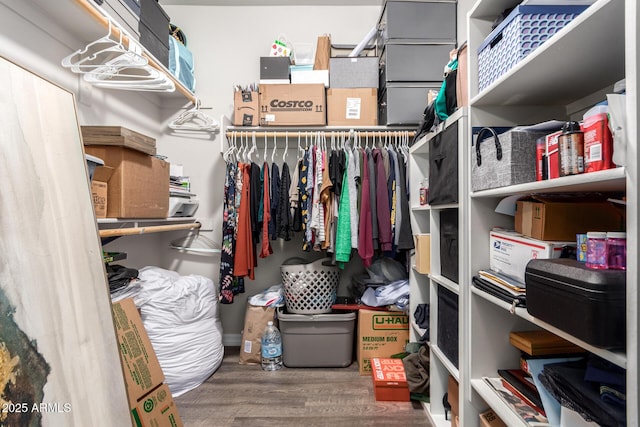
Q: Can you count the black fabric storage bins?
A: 3